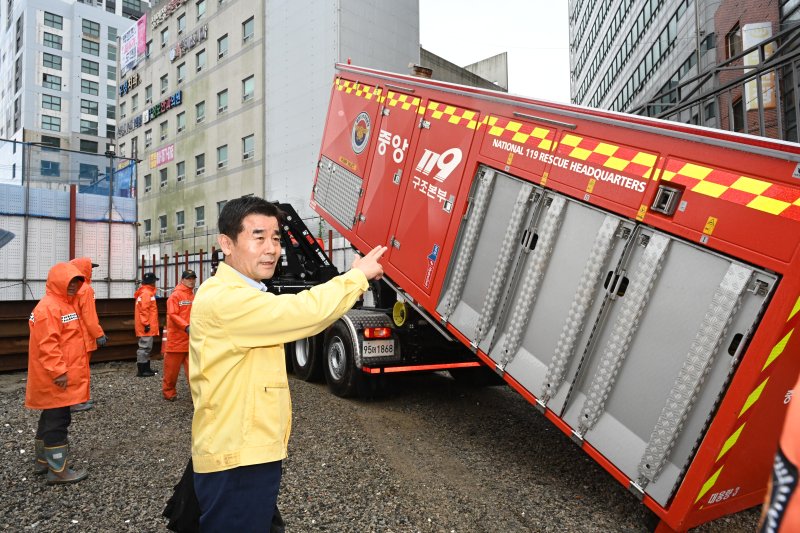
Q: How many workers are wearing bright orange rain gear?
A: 4